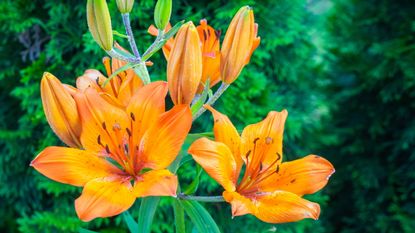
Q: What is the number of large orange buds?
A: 3